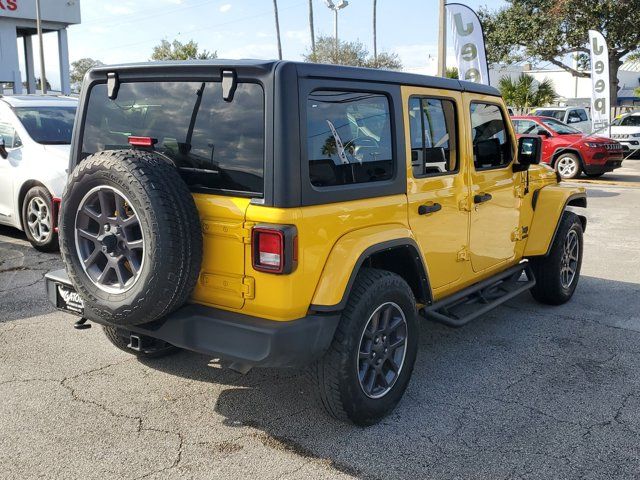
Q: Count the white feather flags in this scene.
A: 2